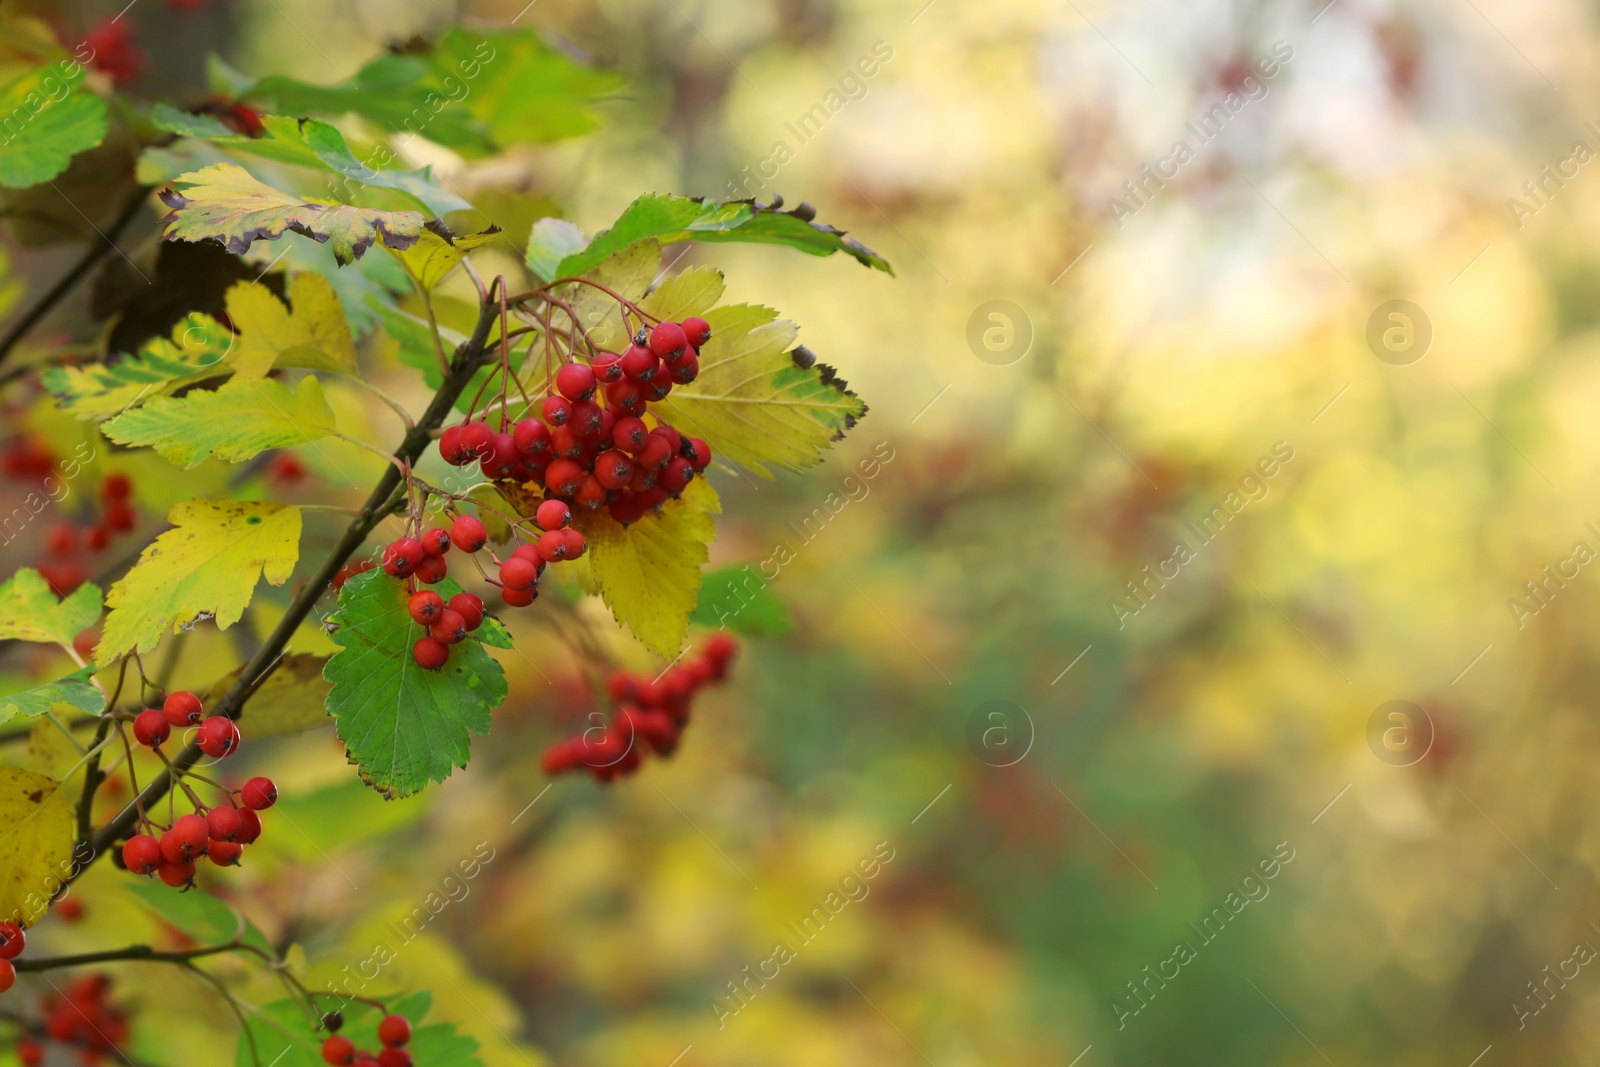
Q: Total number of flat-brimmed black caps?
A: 0